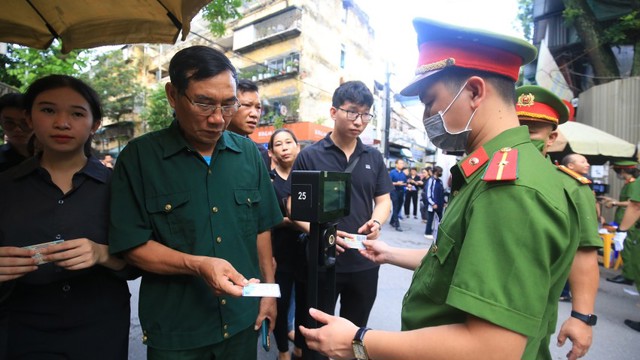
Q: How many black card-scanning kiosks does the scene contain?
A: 1